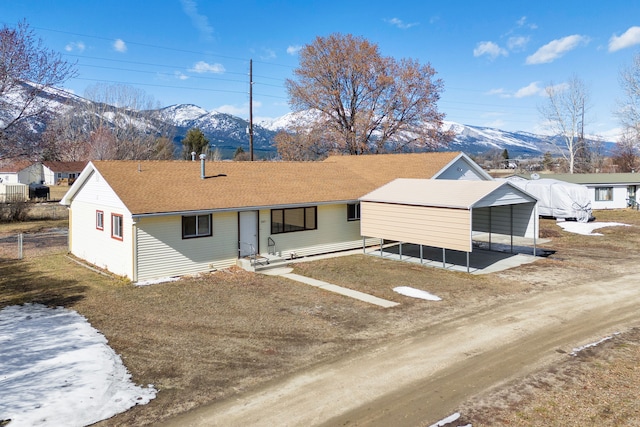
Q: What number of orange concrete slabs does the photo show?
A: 0